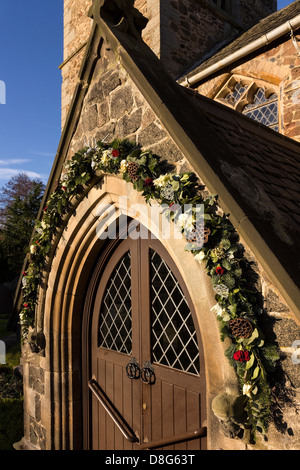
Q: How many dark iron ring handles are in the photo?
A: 2